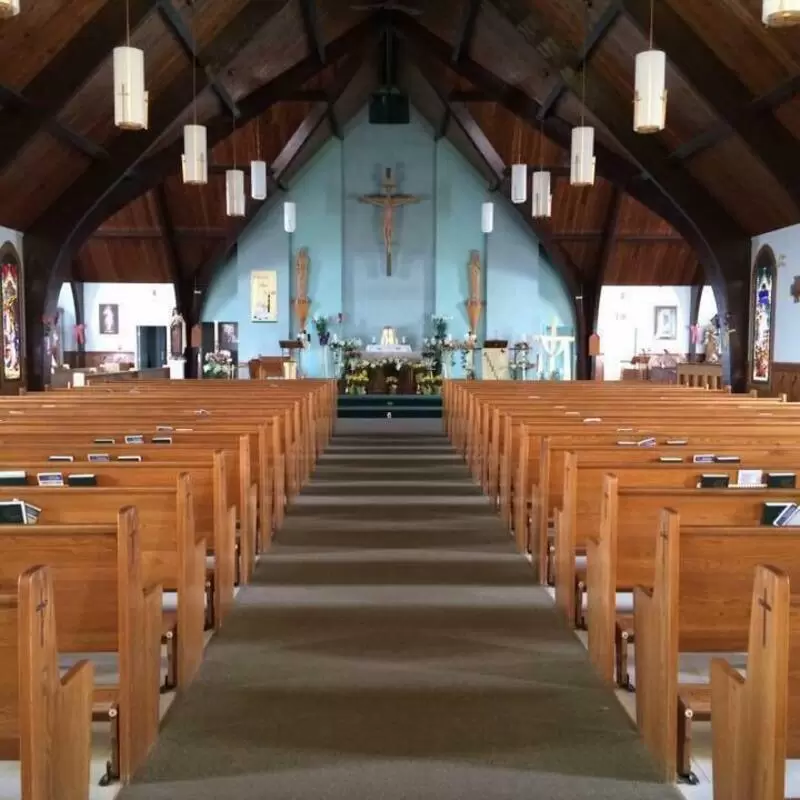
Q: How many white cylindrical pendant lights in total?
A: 12